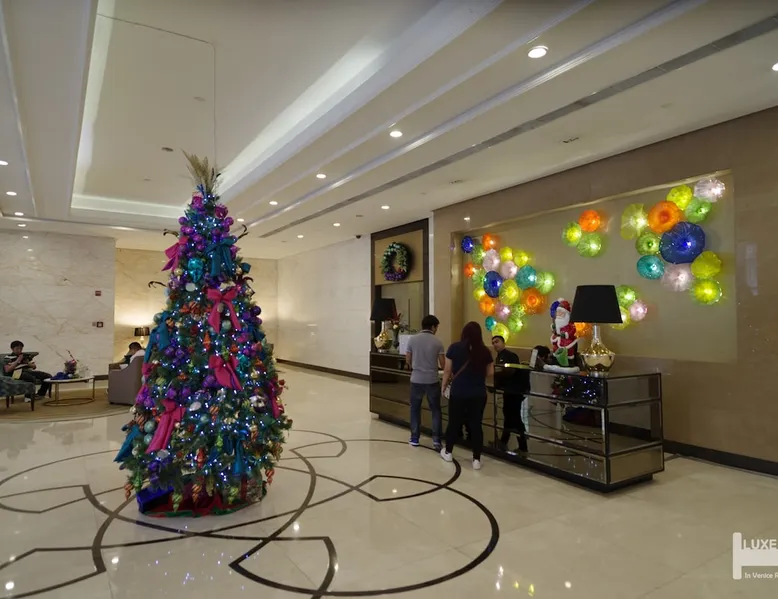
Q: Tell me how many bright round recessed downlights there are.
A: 13